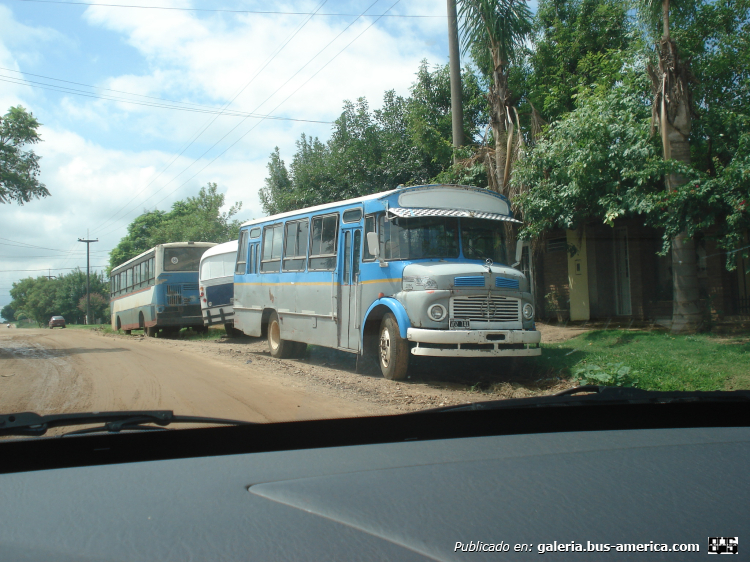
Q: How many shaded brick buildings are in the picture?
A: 1